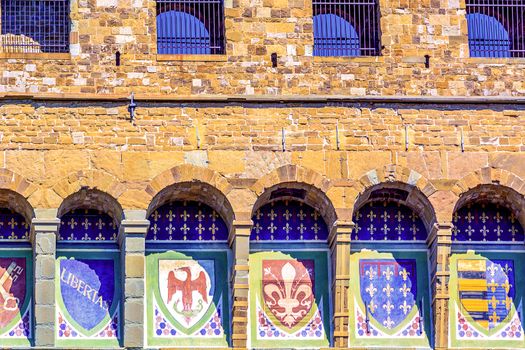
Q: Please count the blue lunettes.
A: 6